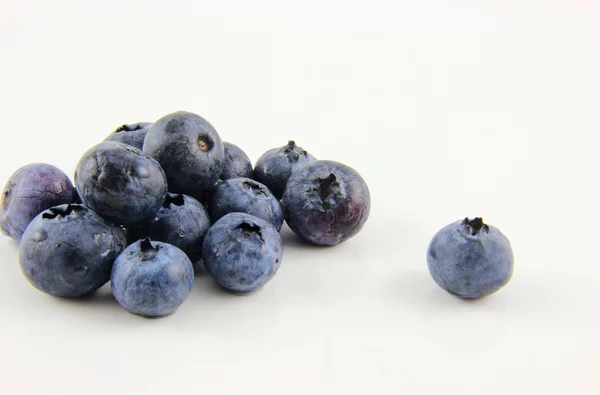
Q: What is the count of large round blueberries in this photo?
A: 13